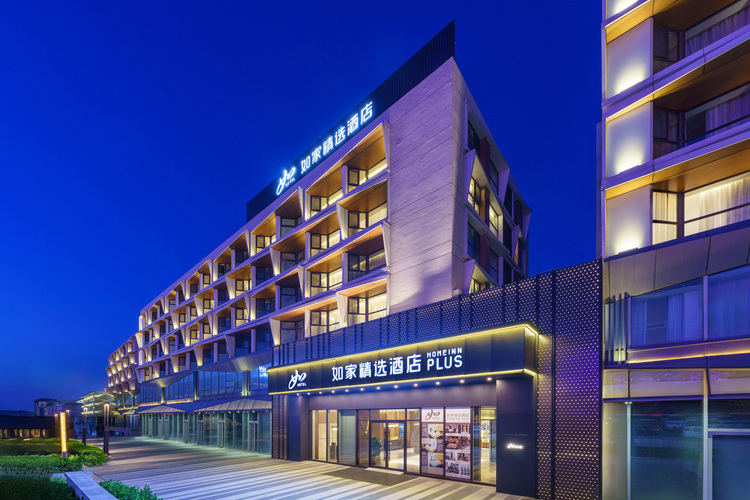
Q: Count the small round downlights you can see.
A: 12